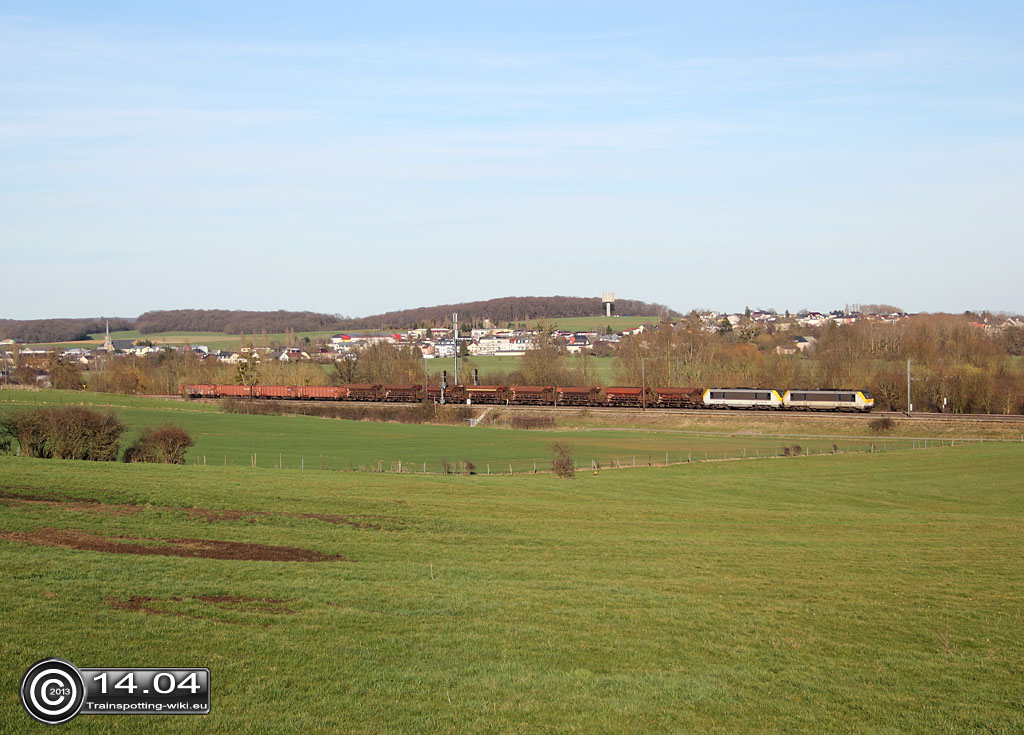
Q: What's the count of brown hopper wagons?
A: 8